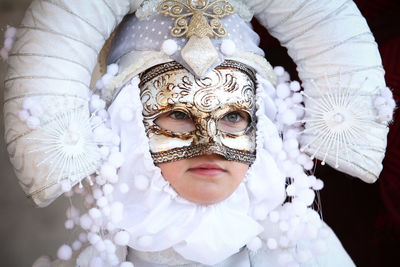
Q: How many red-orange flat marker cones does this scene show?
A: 0